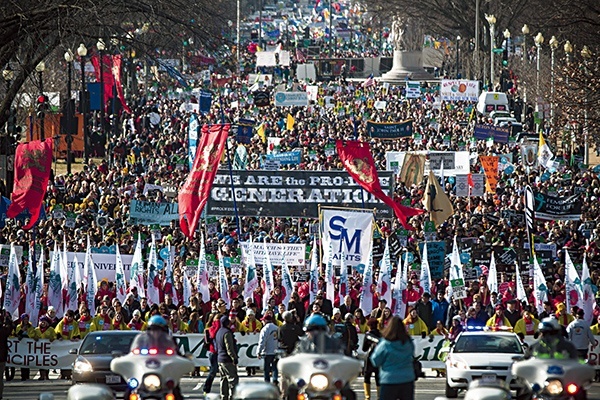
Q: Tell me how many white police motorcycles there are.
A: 3